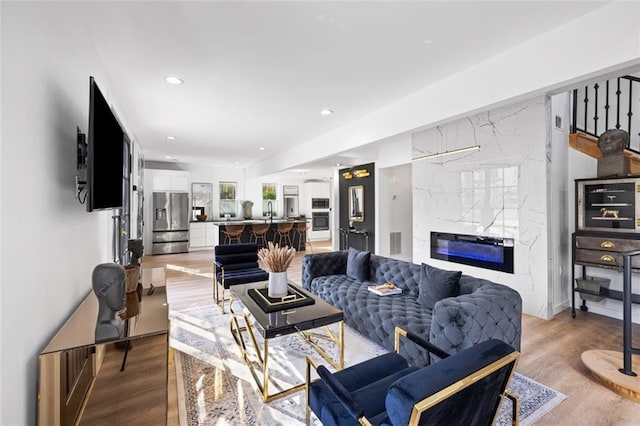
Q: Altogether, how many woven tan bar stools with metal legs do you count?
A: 4